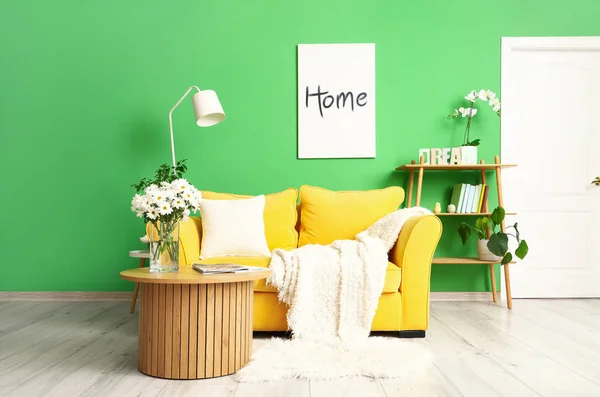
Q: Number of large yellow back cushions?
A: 2